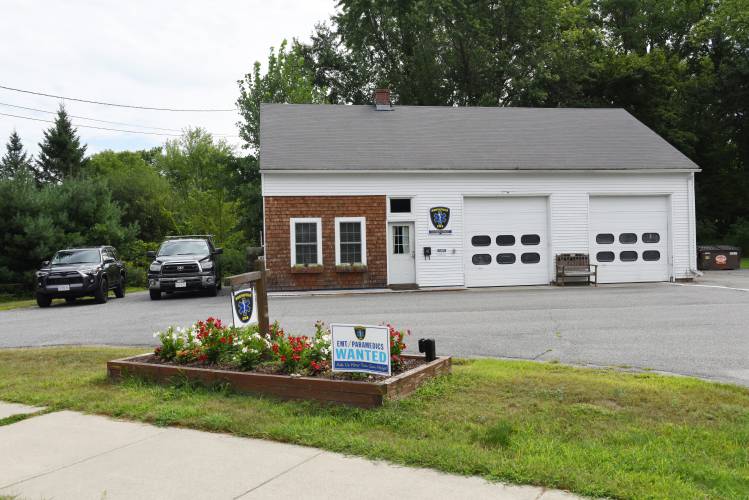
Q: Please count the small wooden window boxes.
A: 2